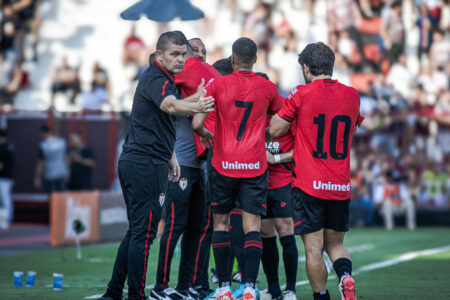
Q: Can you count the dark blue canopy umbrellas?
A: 1